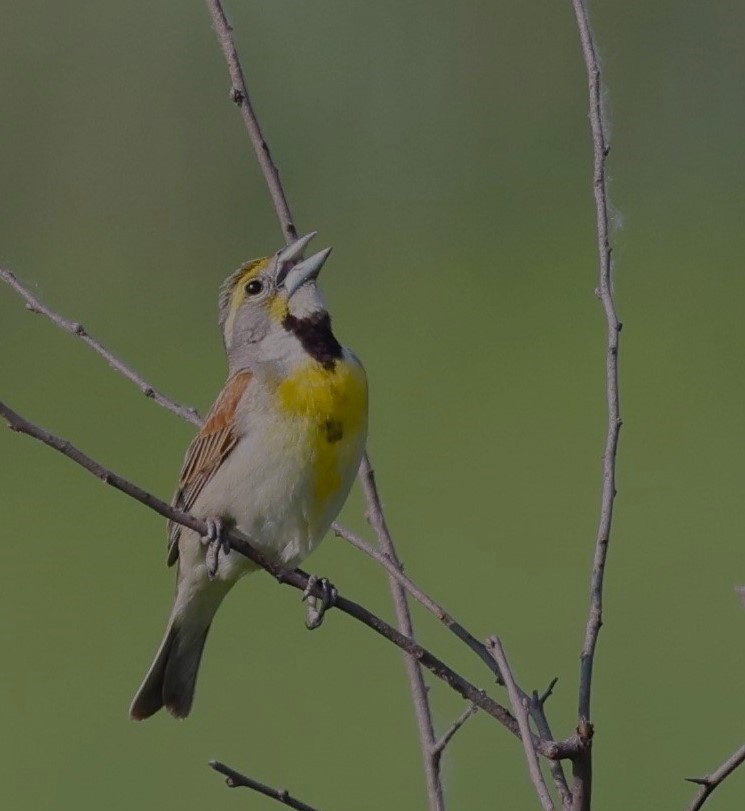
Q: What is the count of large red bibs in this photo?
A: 0